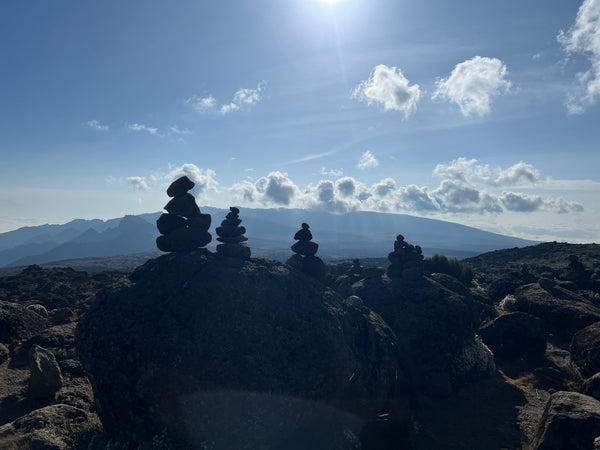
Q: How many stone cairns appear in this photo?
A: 4